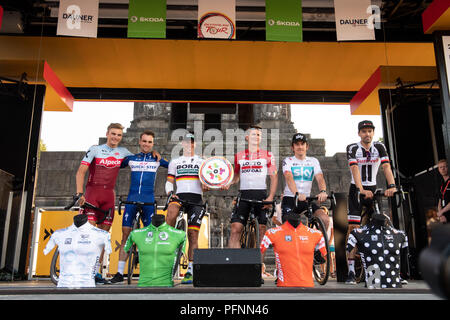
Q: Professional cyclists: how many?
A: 6